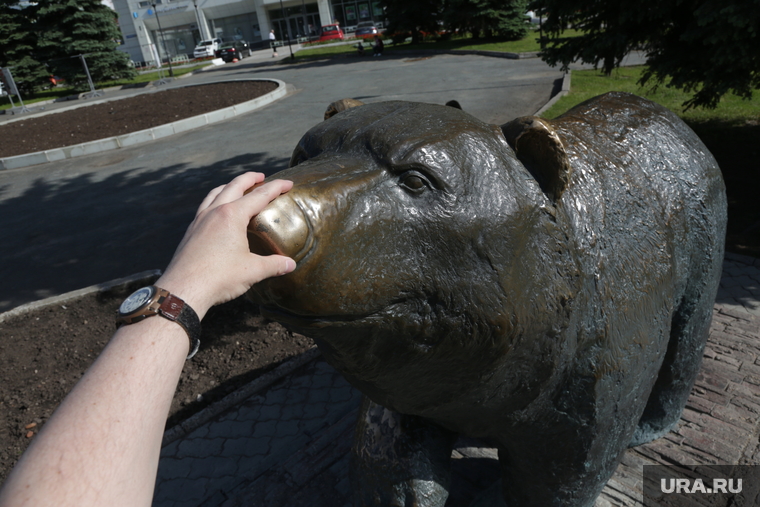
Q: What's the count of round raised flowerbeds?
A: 1